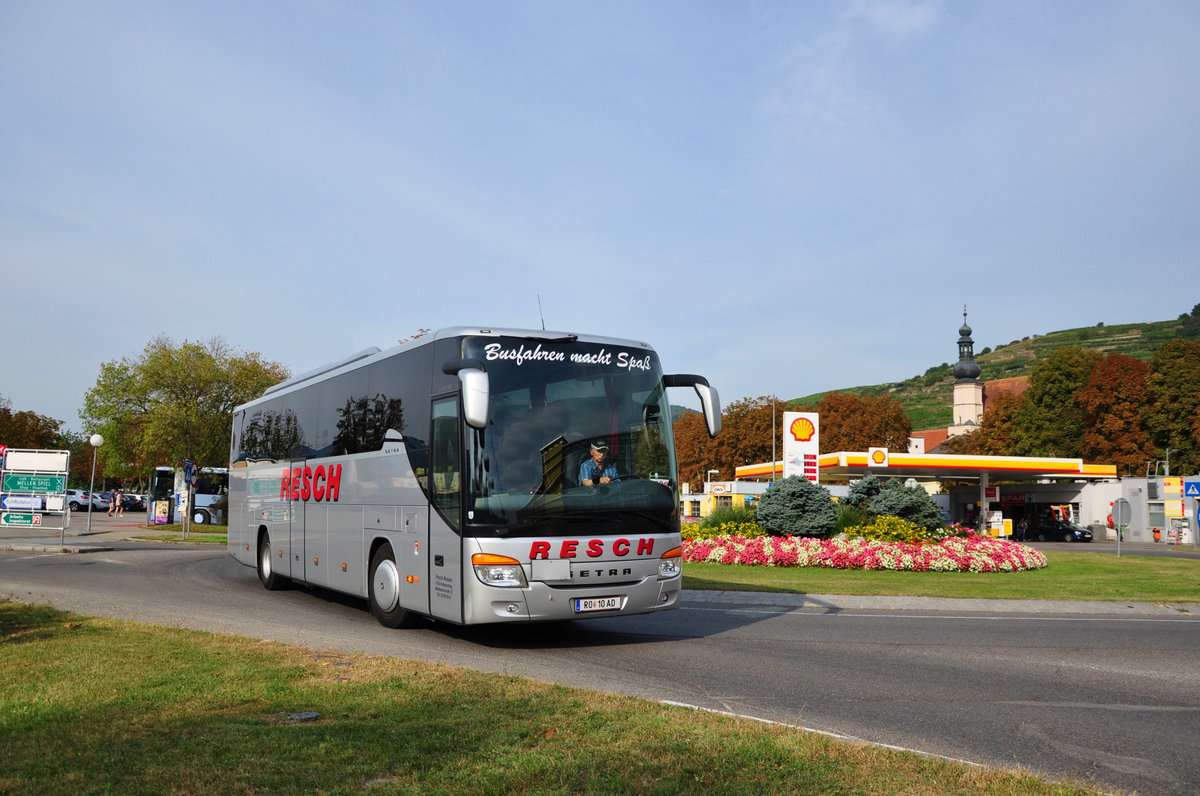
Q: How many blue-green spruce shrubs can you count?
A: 3